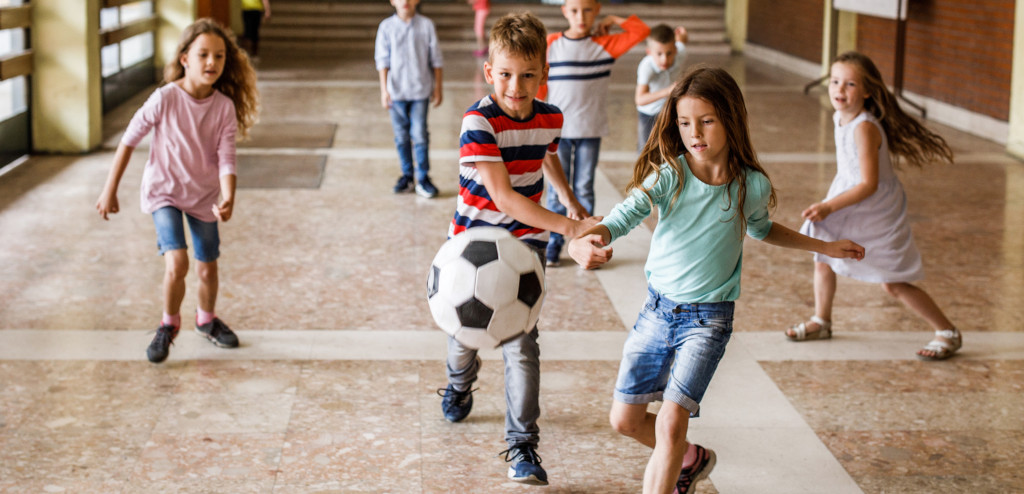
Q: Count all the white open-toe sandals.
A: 2